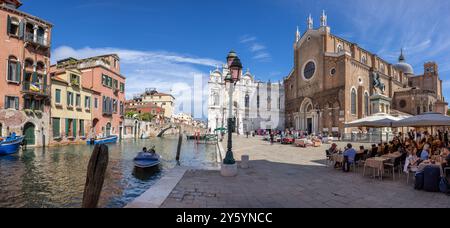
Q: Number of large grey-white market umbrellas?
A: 2